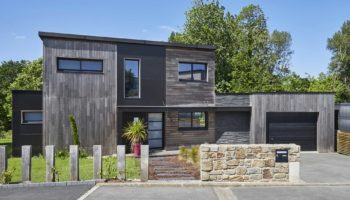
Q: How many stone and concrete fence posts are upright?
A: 7